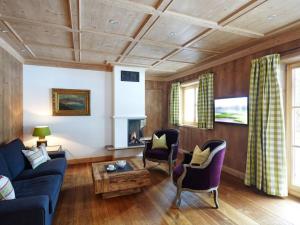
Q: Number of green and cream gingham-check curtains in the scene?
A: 3